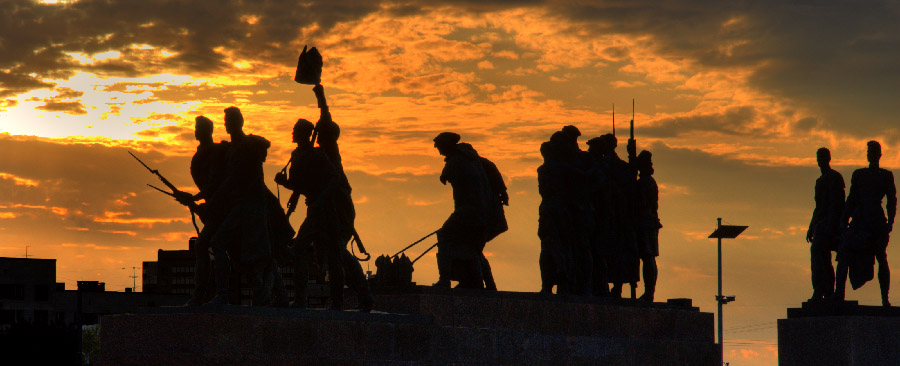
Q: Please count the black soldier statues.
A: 13